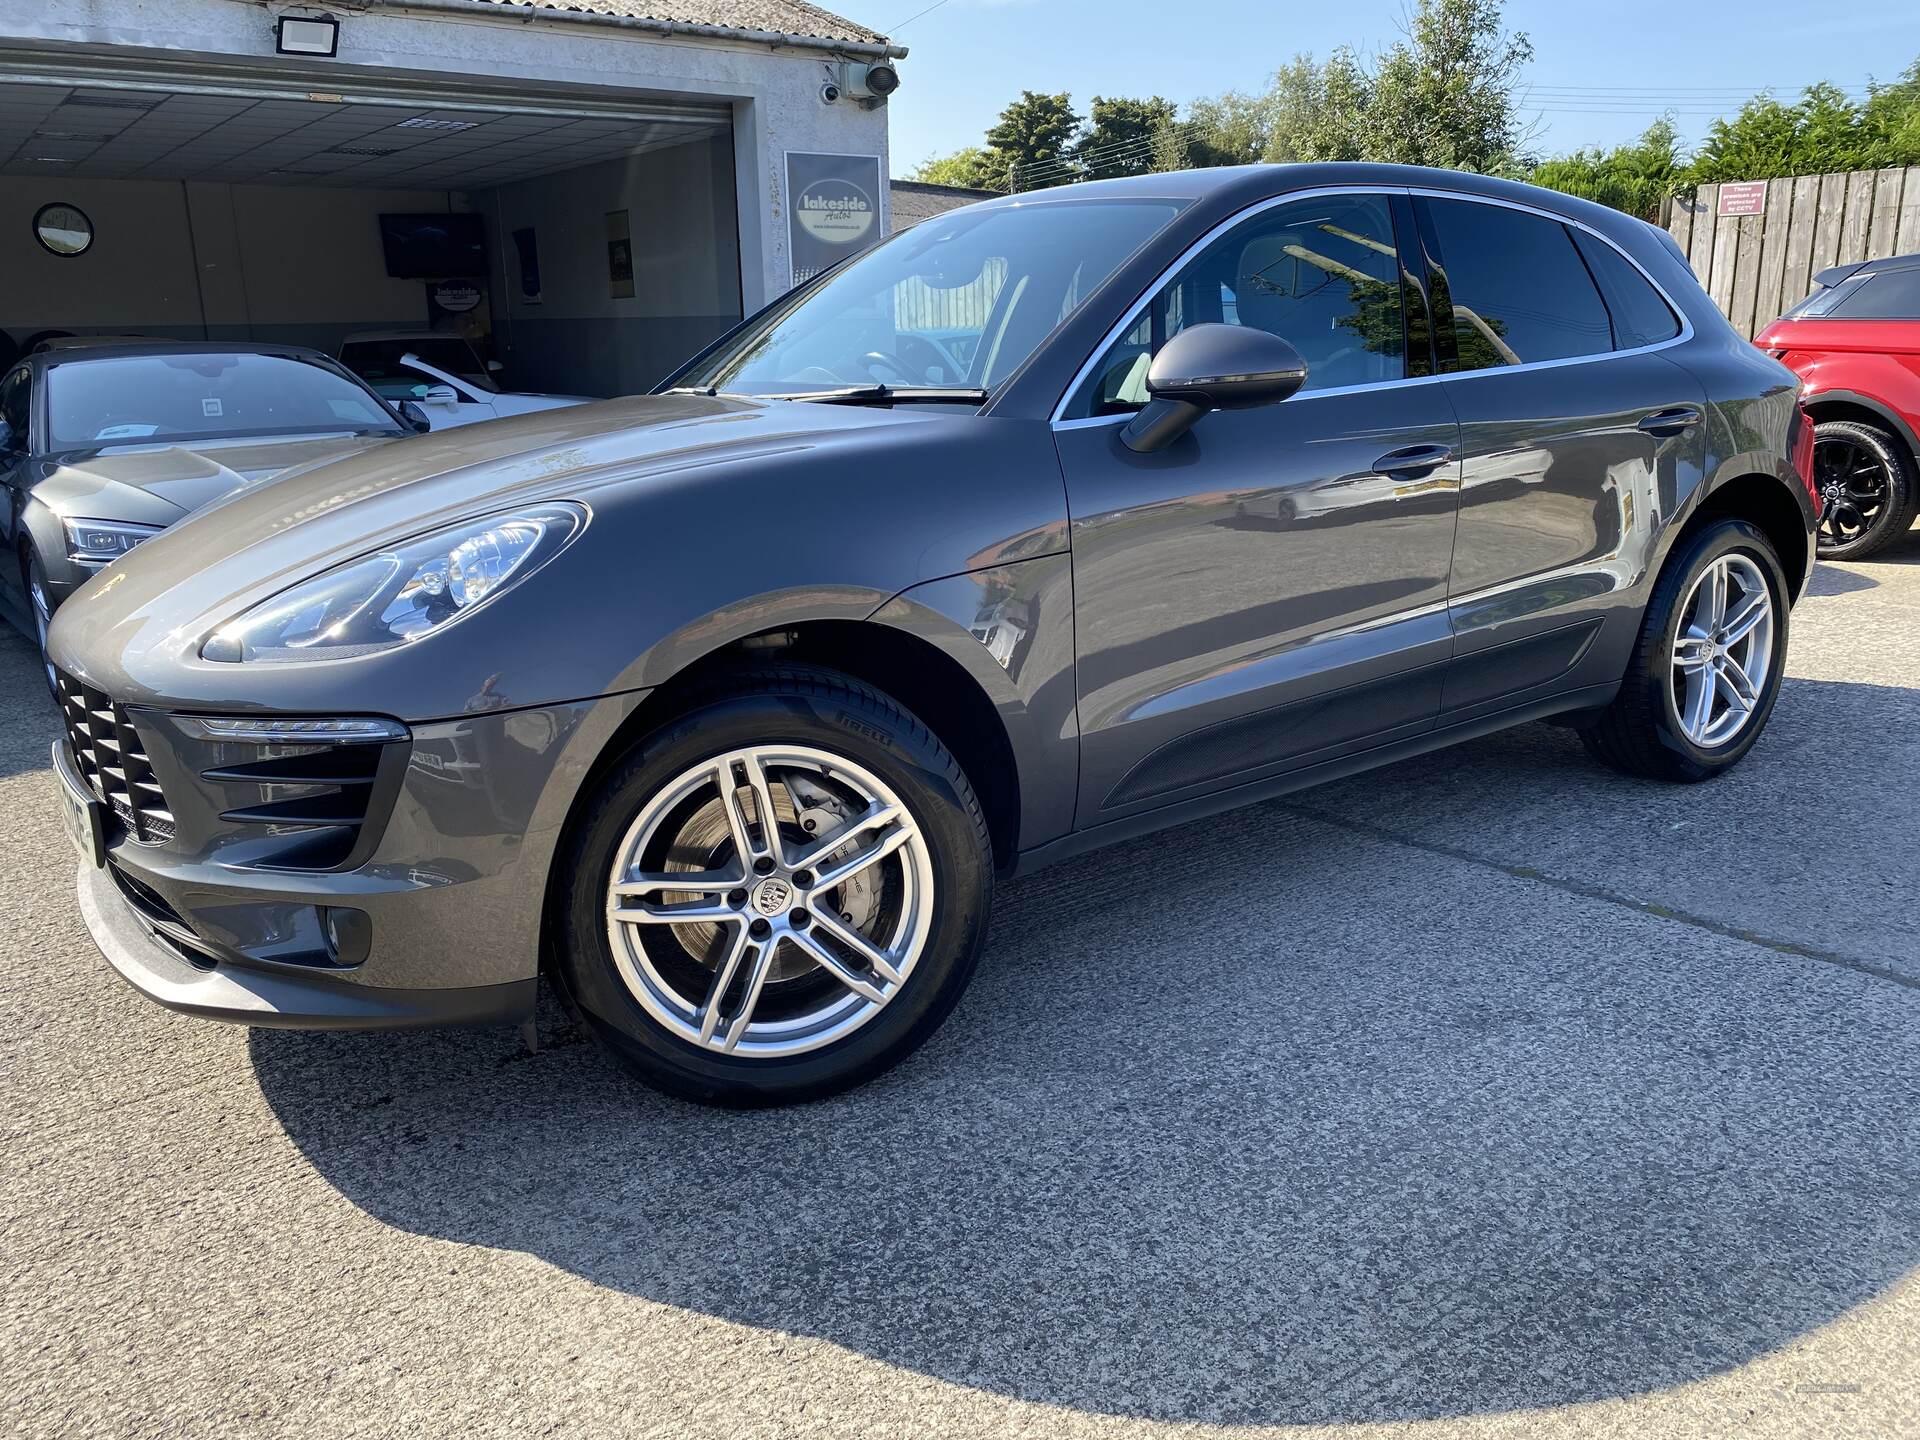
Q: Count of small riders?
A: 0